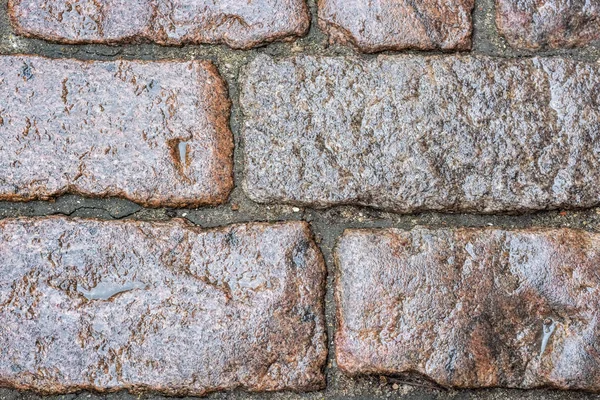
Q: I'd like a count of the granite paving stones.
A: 7